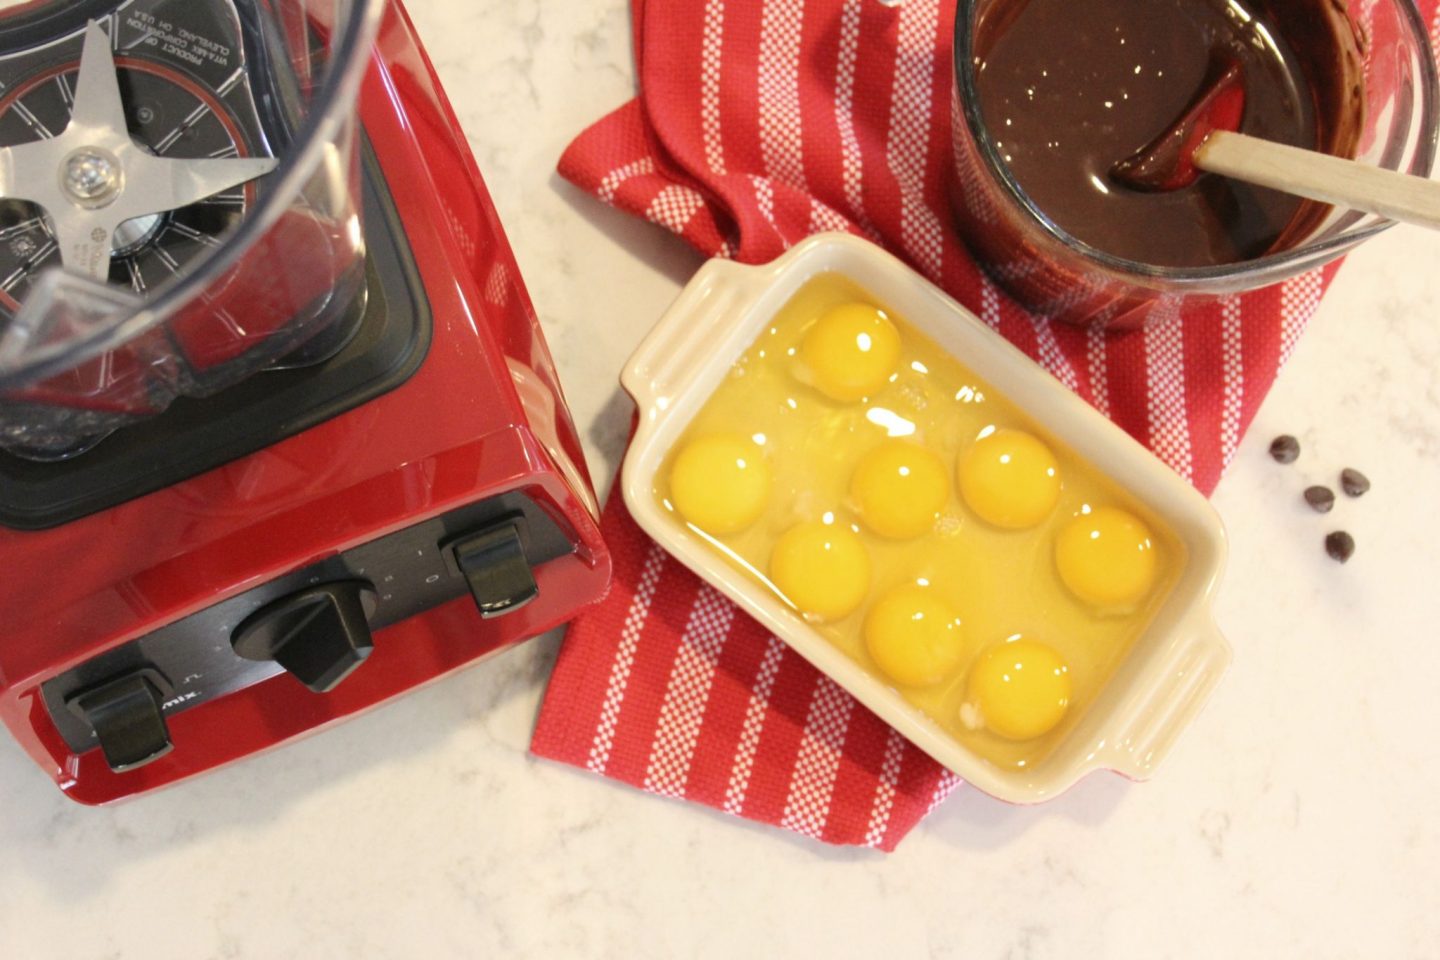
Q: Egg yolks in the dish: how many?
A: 8